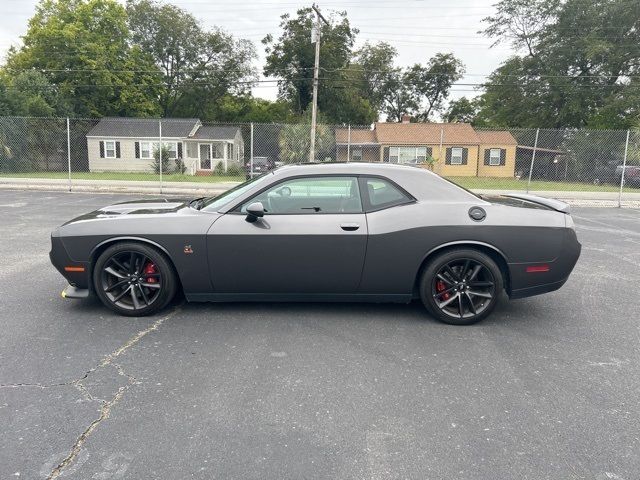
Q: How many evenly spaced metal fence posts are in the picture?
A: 7